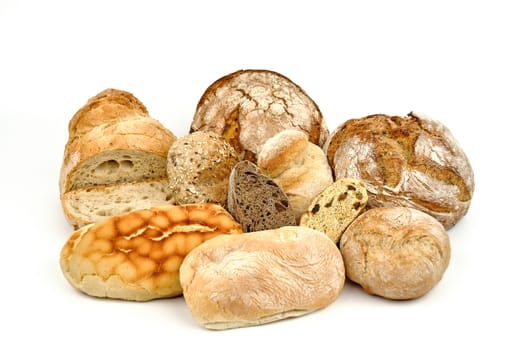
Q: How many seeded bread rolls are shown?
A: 1